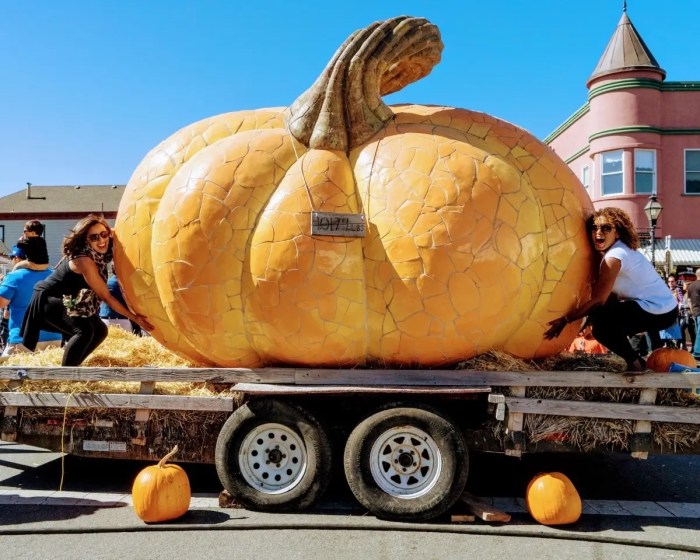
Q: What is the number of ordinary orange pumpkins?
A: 3